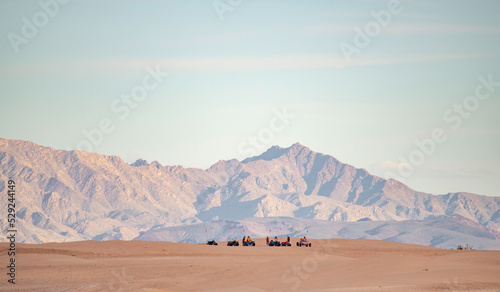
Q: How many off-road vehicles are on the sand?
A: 6